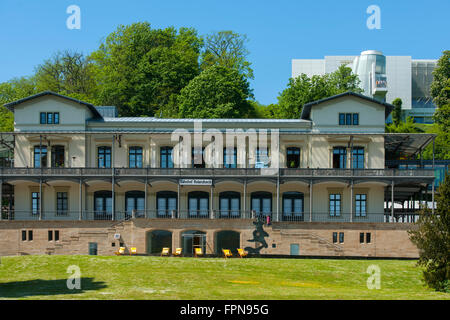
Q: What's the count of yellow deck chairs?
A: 7